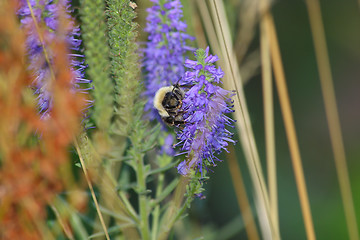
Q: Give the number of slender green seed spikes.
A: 2